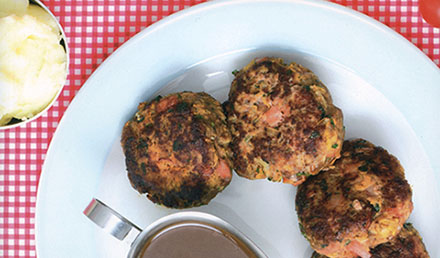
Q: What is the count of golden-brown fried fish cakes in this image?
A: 4